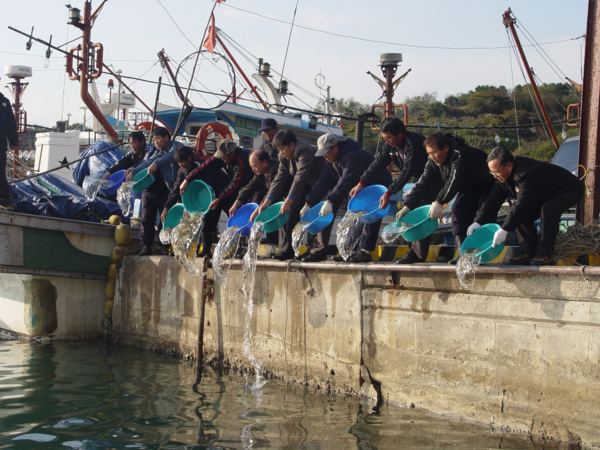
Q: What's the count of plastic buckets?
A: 10